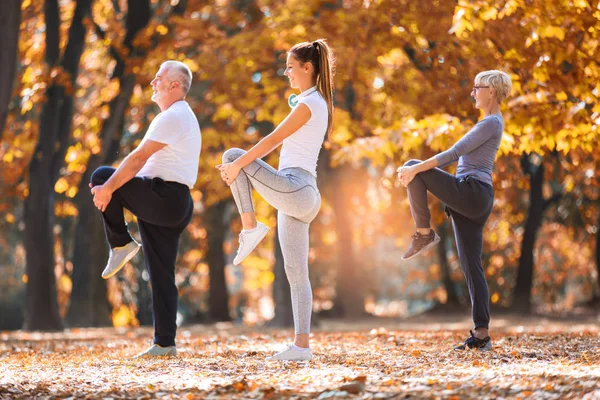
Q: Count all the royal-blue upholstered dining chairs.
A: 0